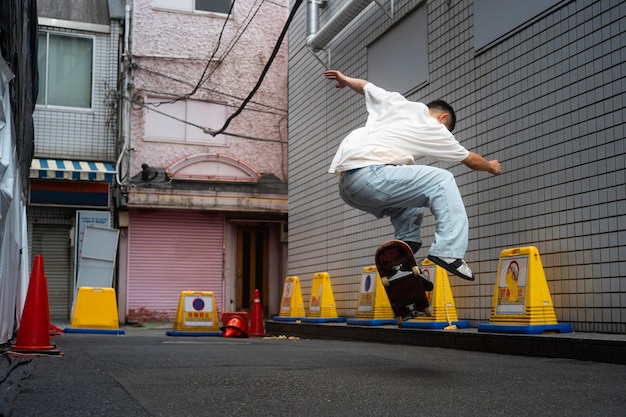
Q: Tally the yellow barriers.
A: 7